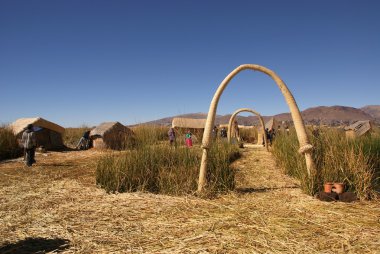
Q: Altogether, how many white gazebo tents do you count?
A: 0